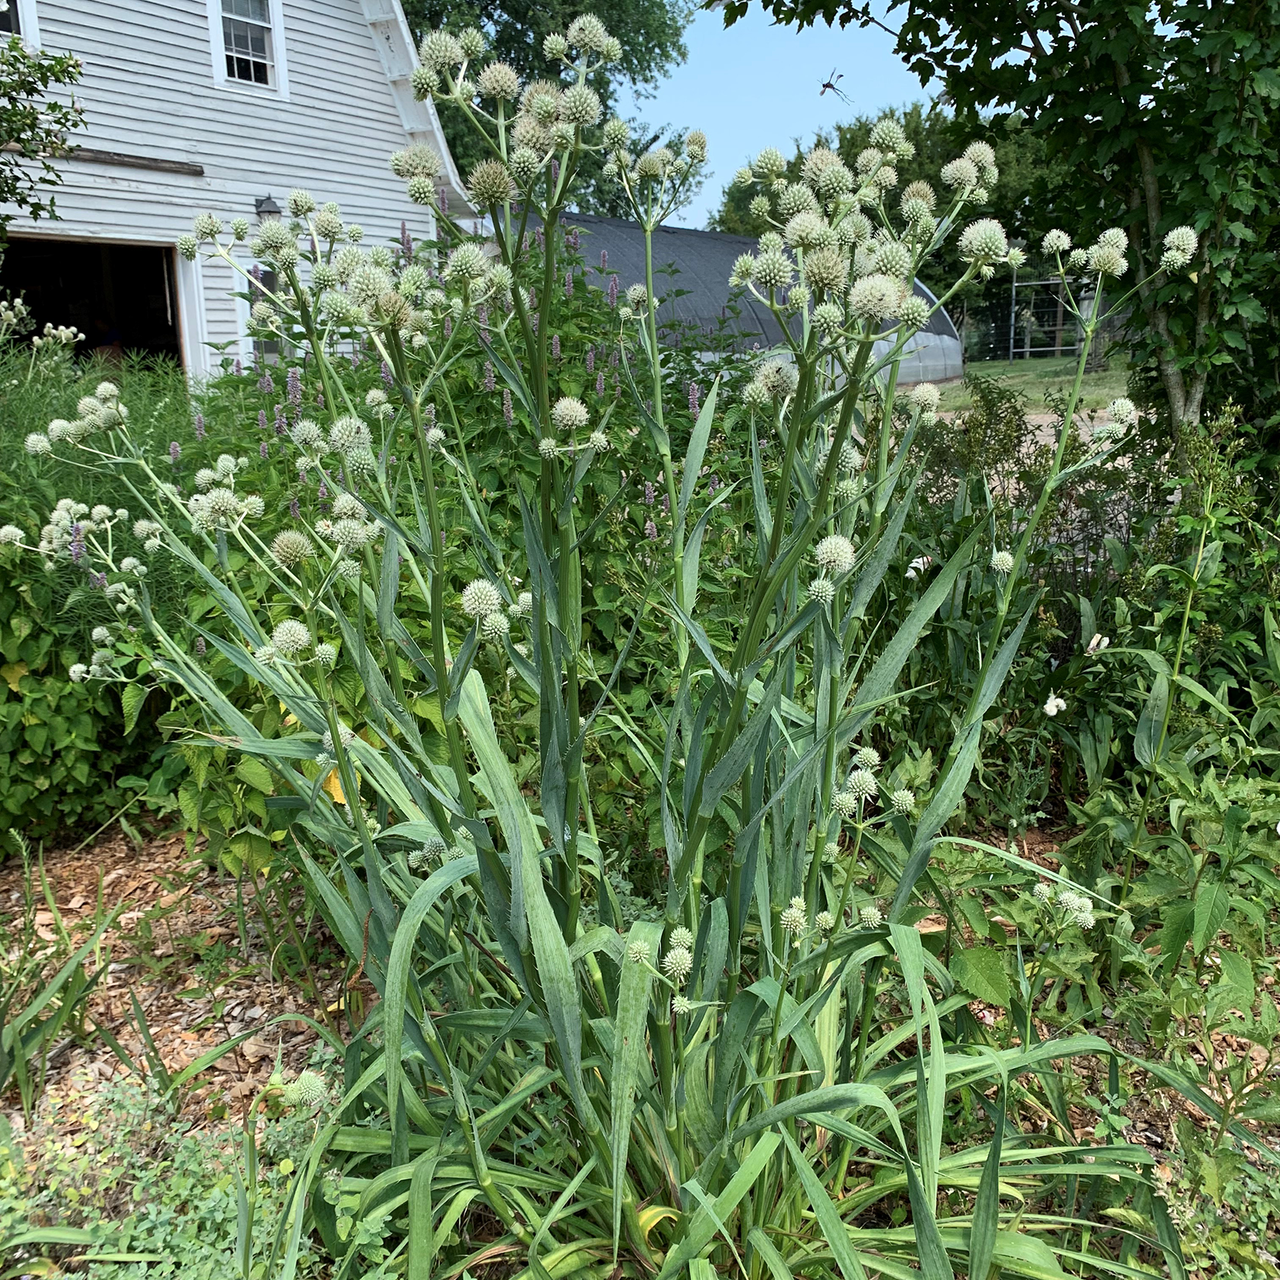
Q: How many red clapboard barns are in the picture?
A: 0